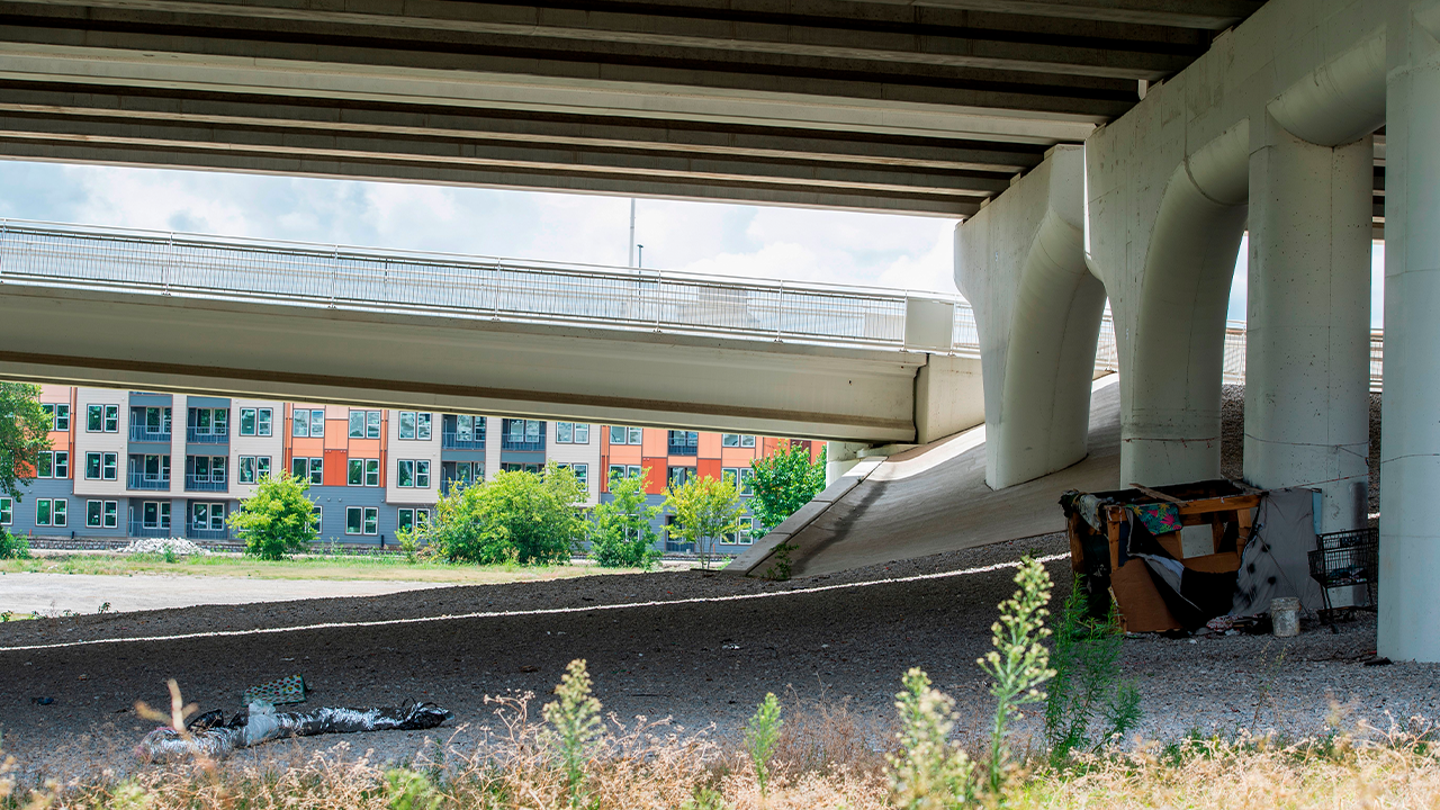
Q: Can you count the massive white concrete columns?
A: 4